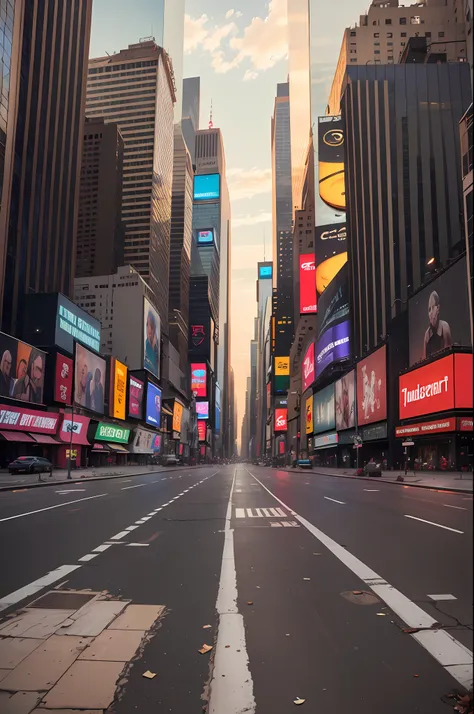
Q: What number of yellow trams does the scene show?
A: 0